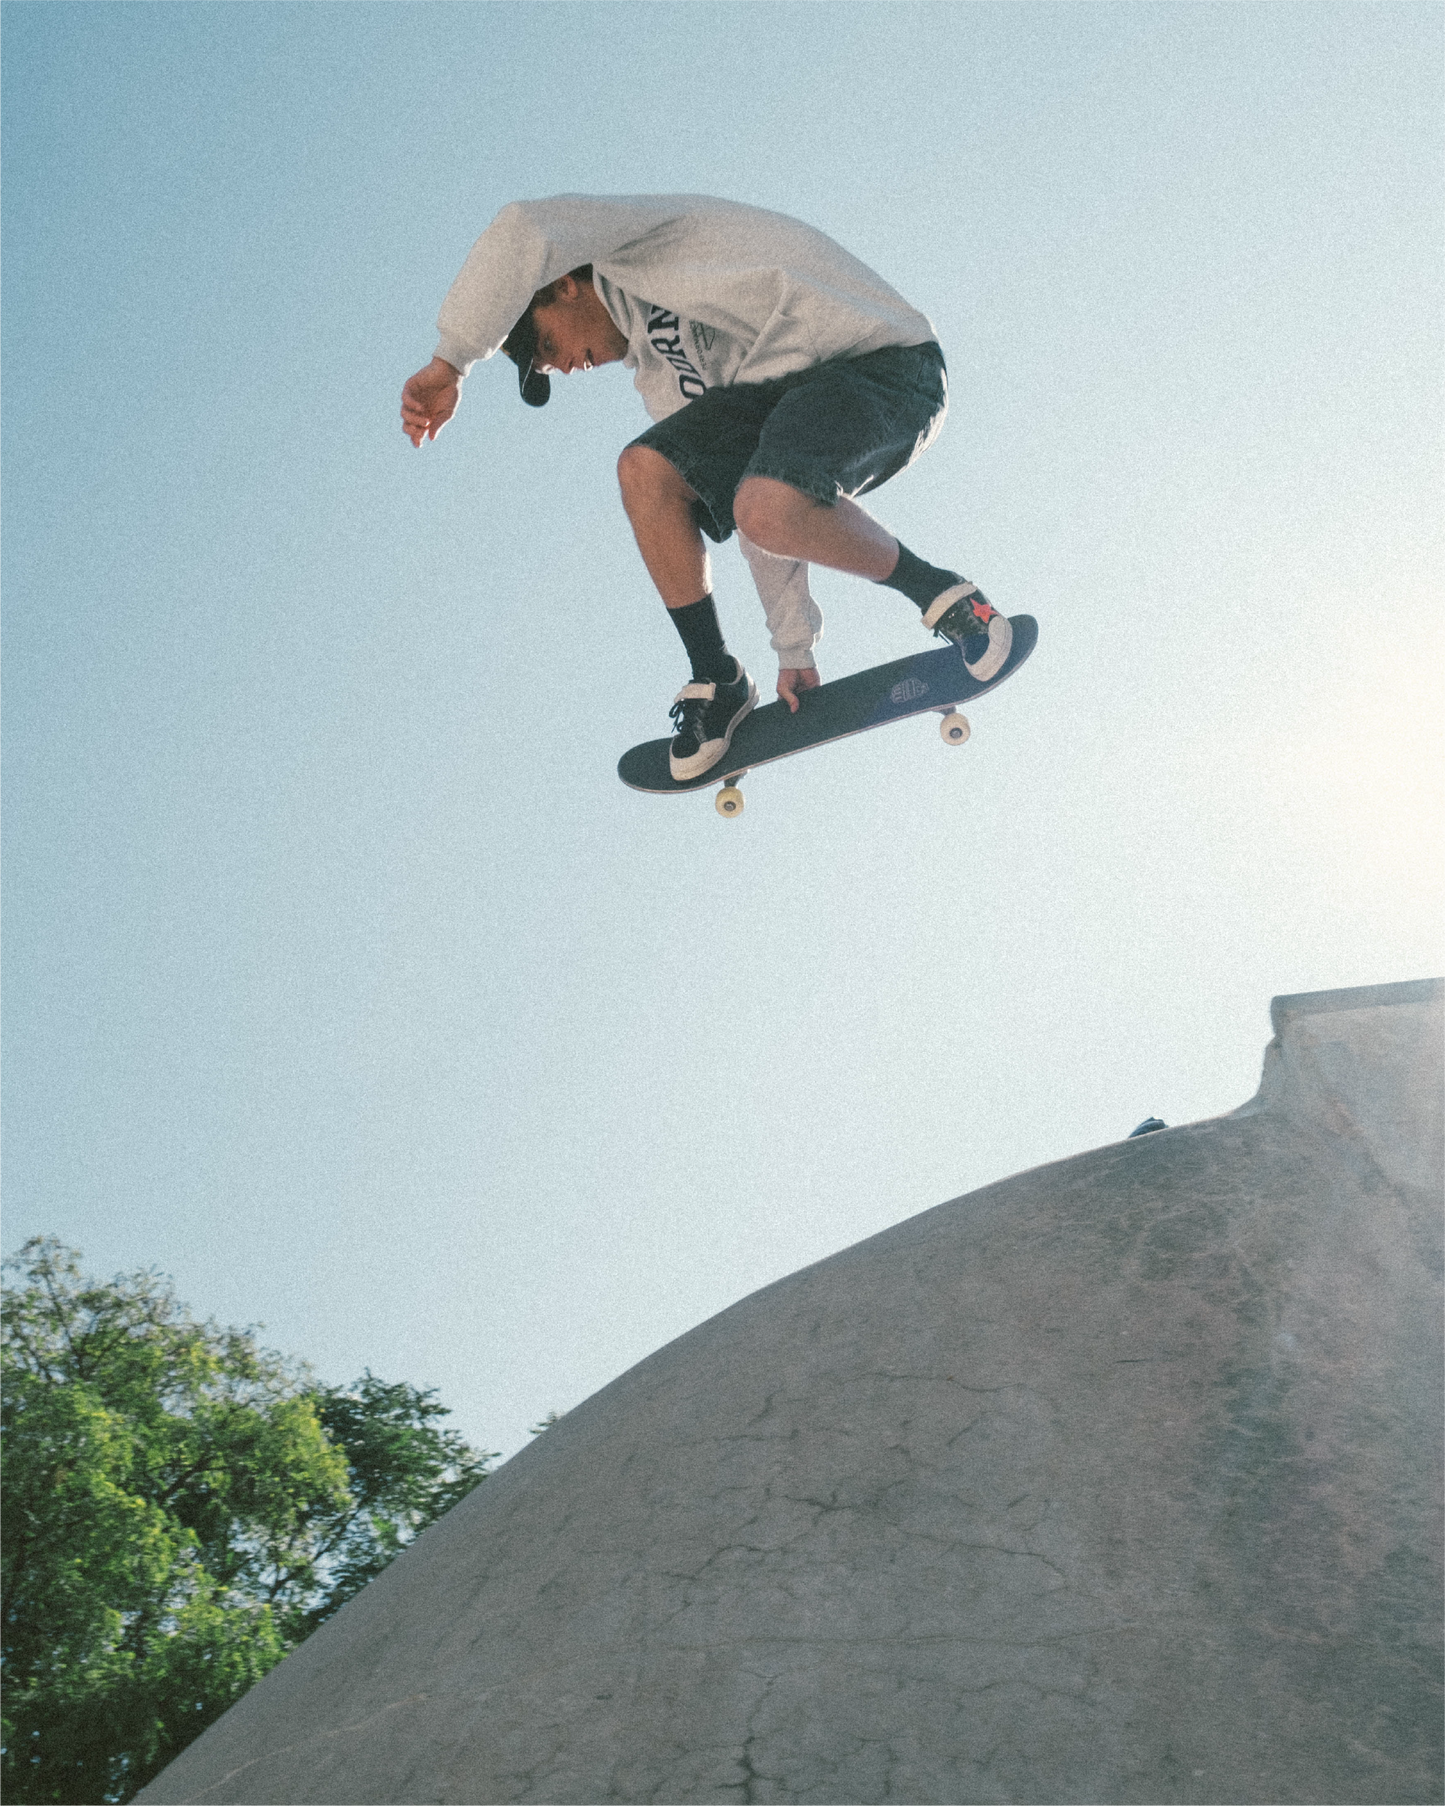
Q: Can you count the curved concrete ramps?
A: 1